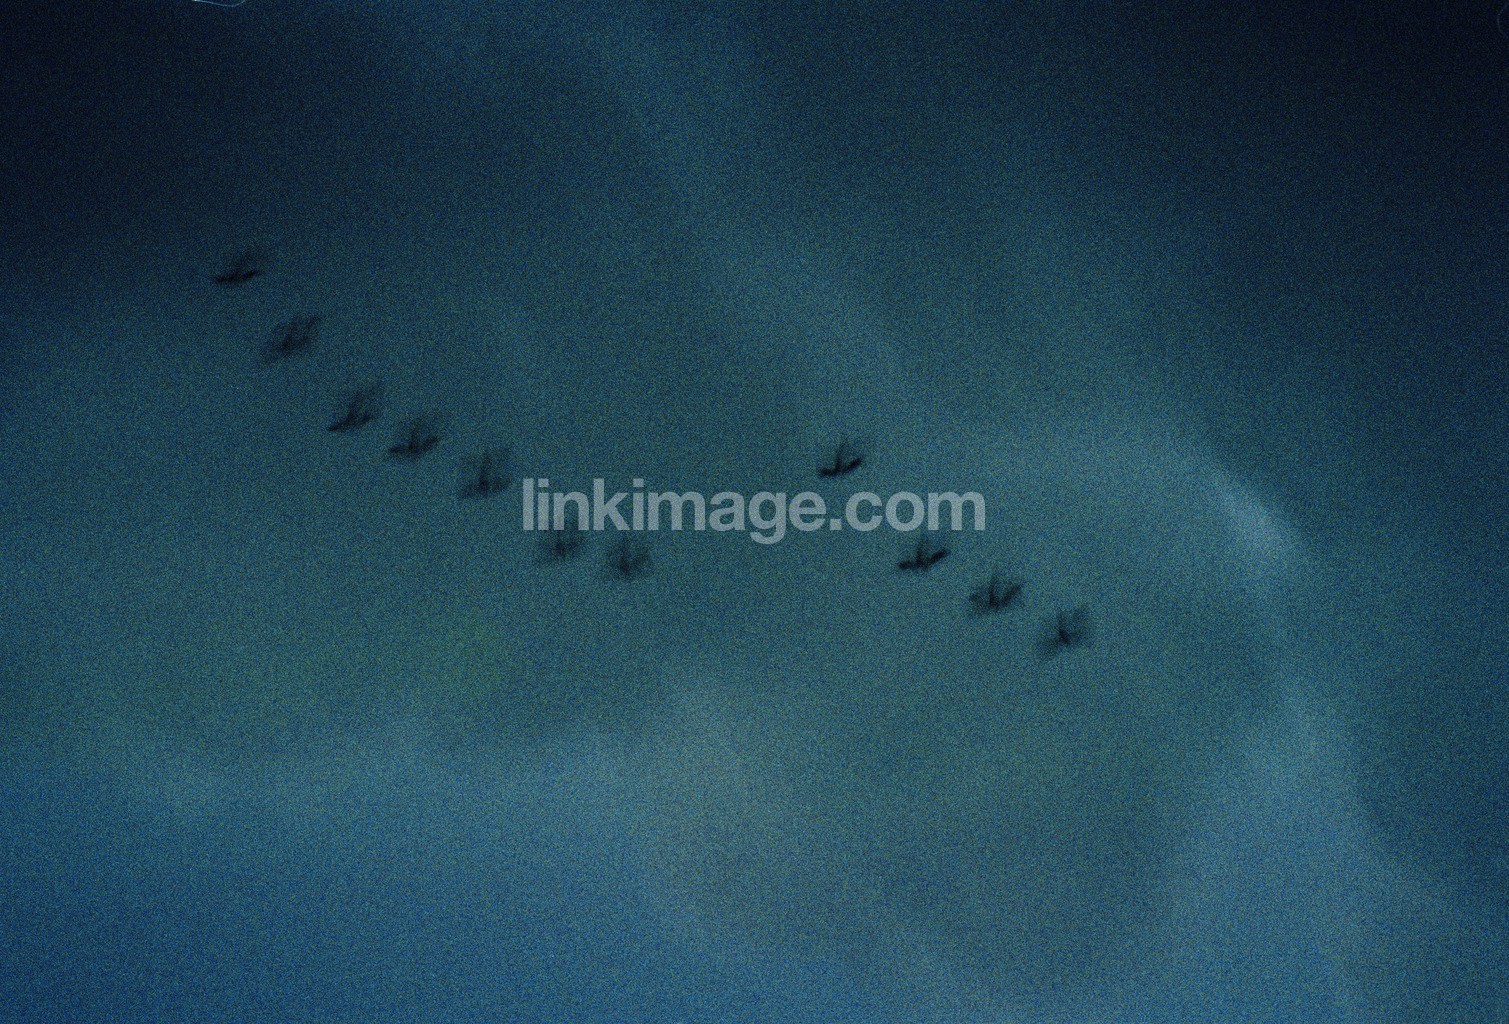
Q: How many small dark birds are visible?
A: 11